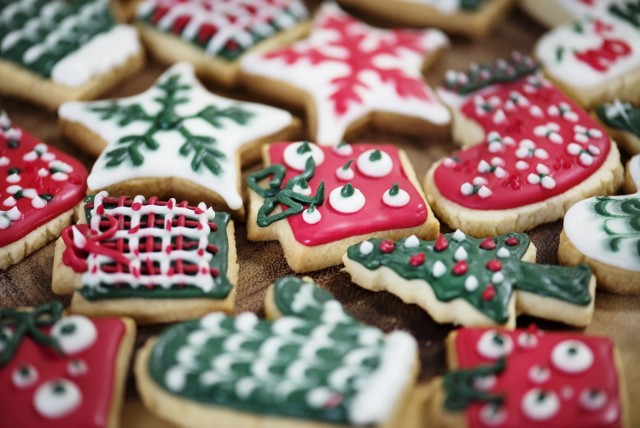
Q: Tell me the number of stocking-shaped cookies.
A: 2